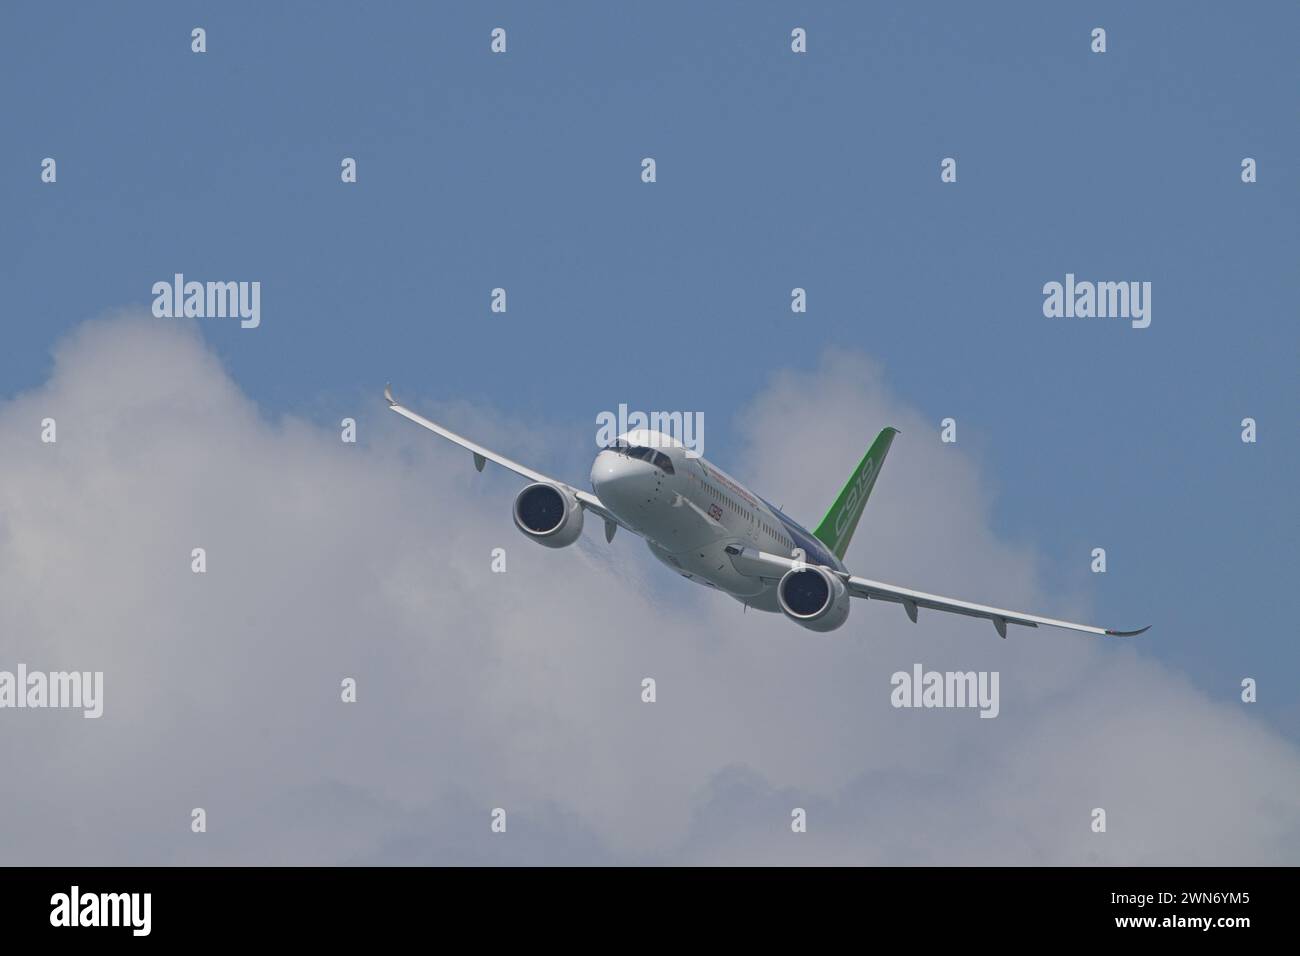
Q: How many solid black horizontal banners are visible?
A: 1